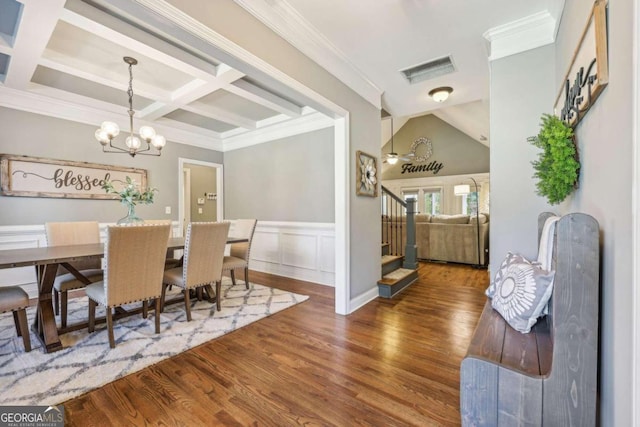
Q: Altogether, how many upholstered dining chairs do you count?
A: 6